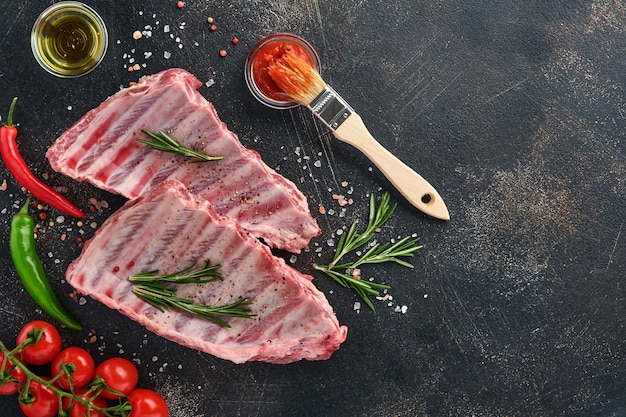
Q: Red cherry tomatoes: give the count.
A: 7